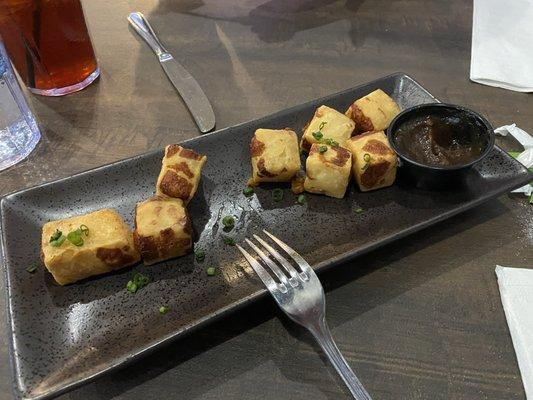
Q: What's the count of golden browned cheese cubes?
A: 8